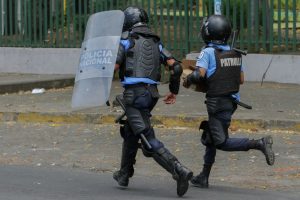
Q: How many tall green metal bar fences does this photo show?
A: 1